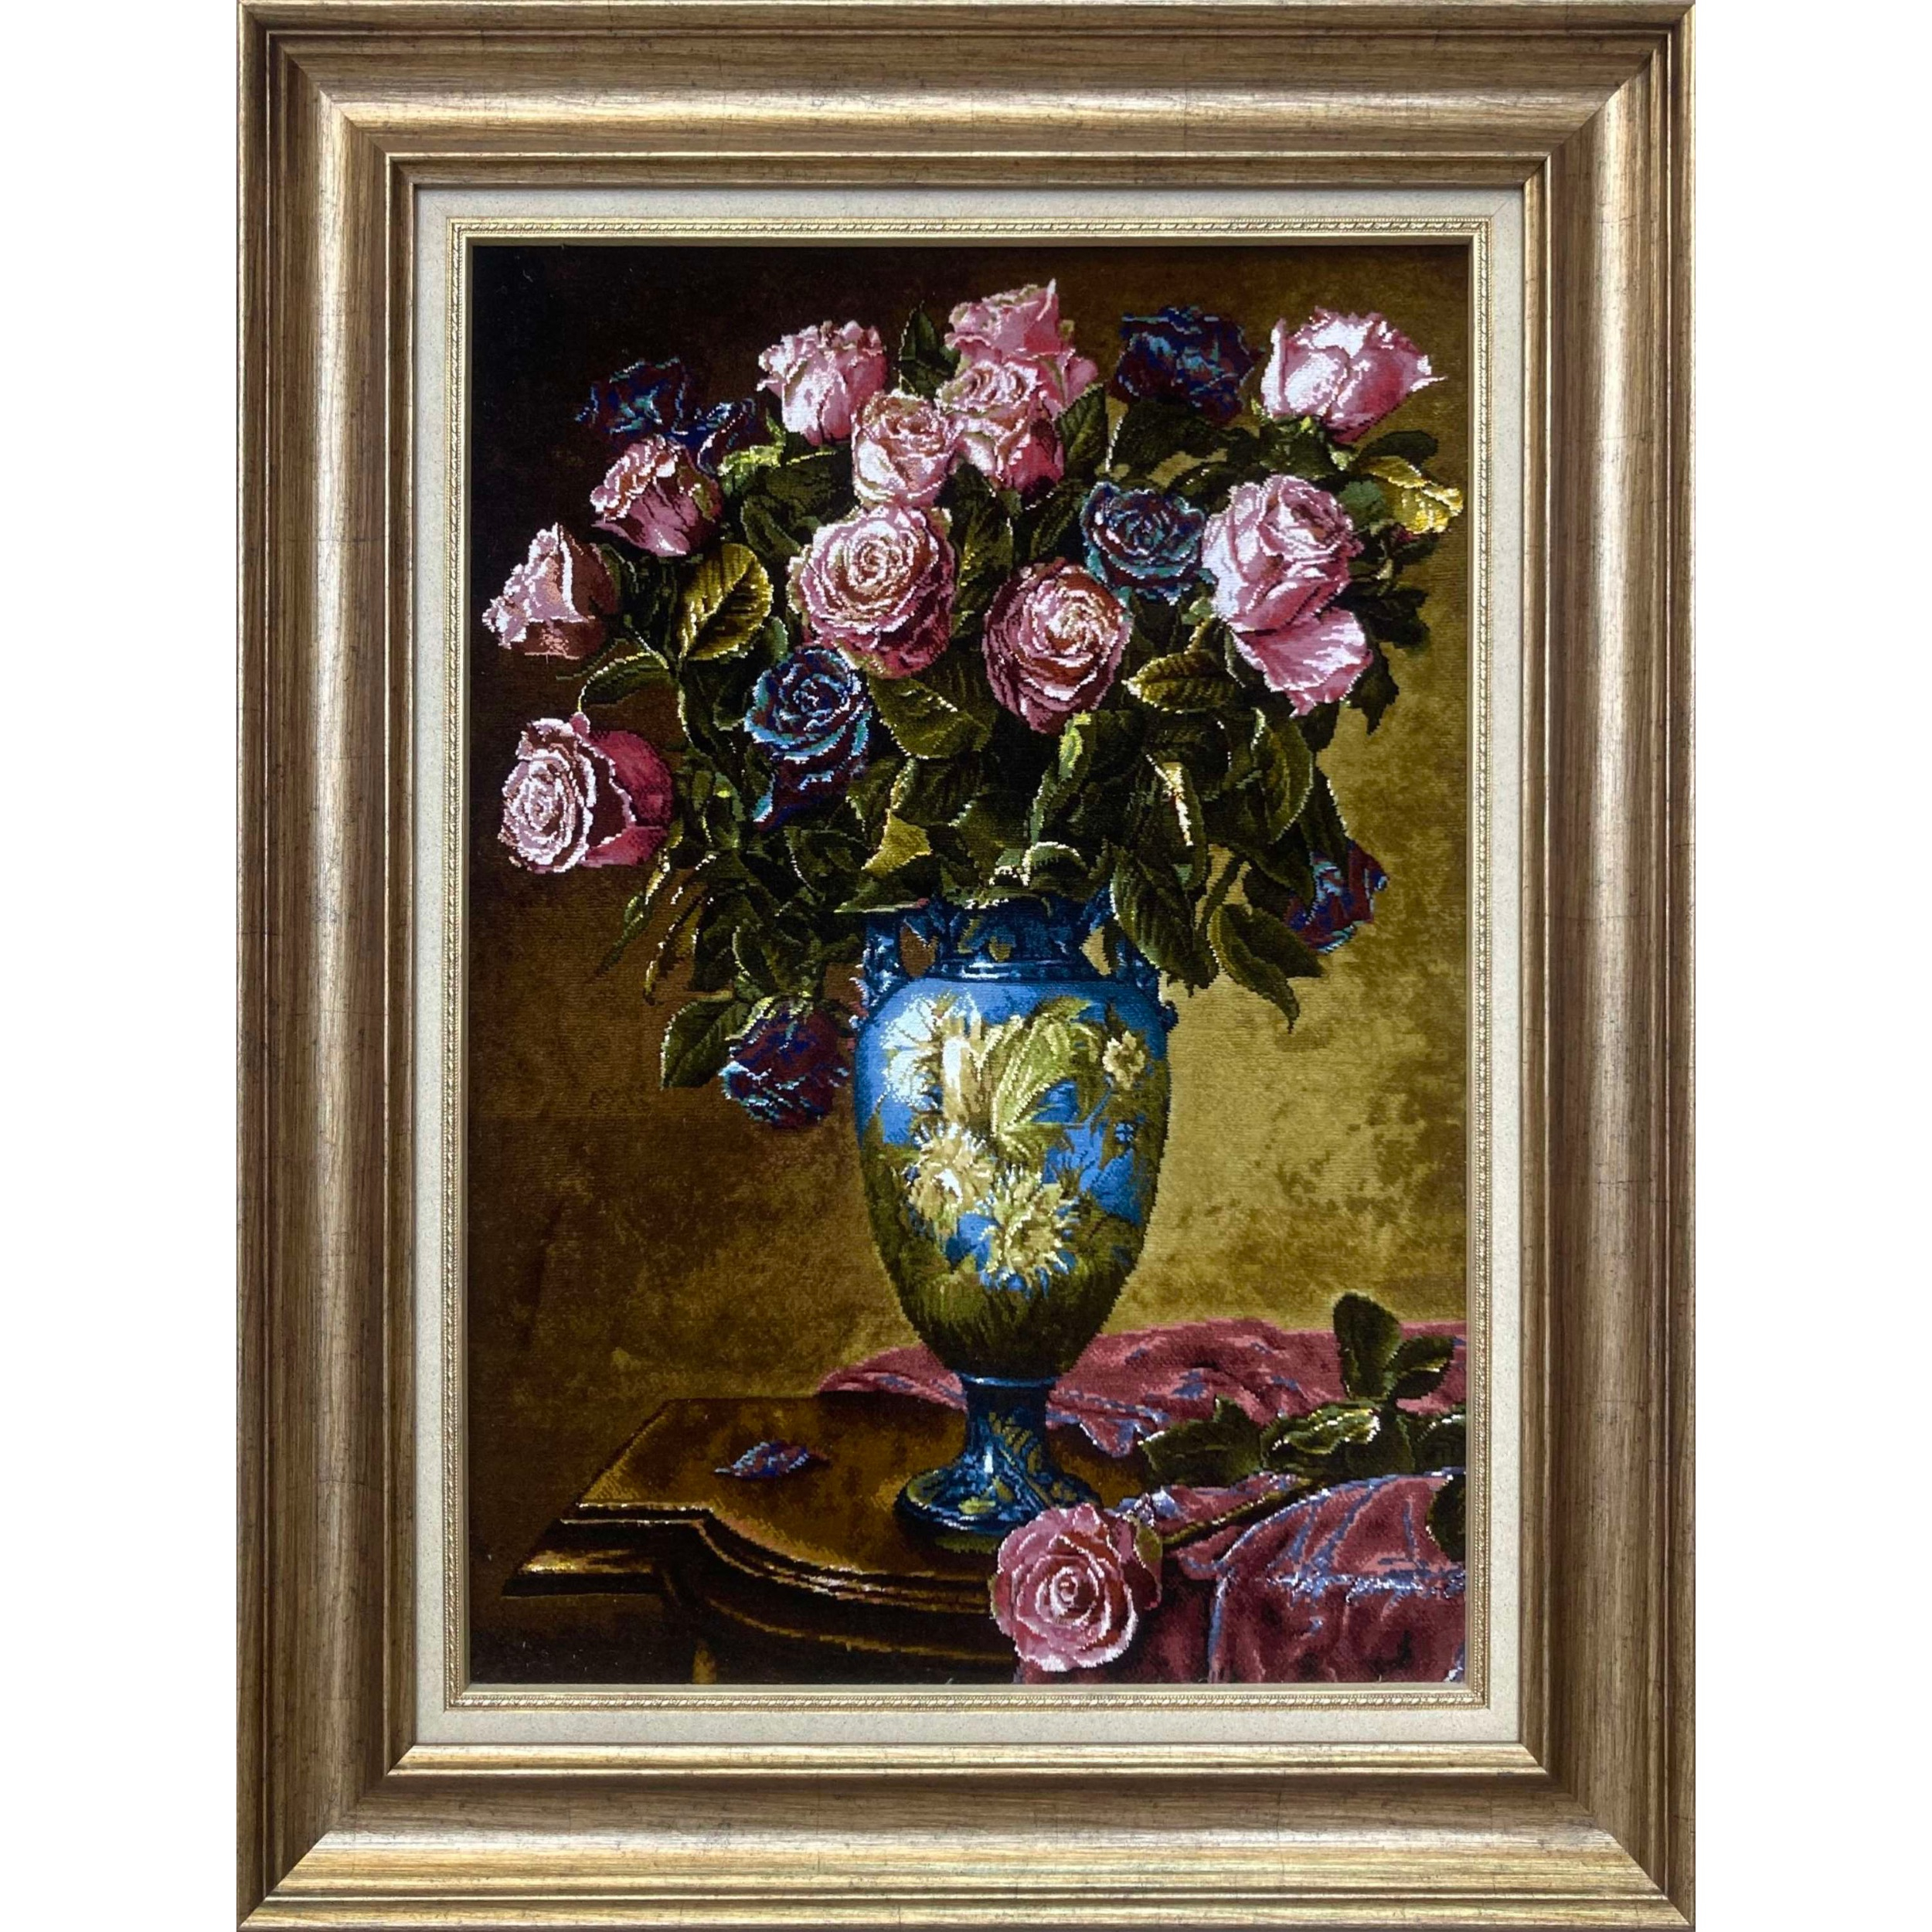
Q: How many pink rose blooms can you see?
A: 12